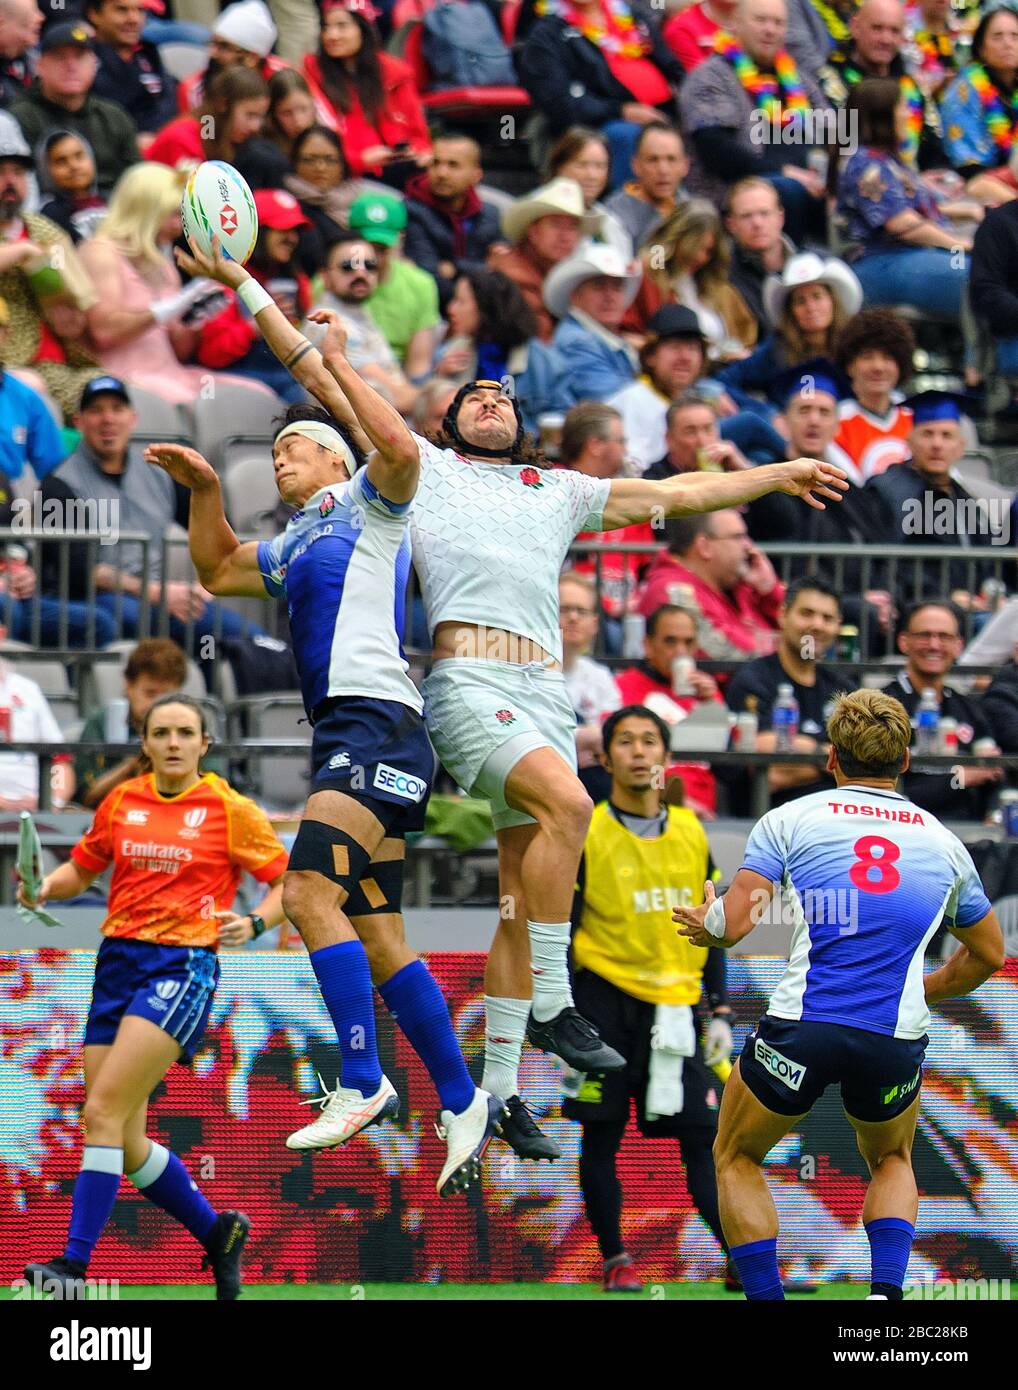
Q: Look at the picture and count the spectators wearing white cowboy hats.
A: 3